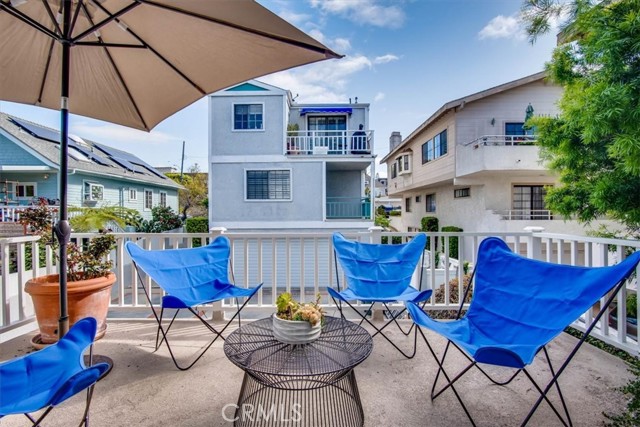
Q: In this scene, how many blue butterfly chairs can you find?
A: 4